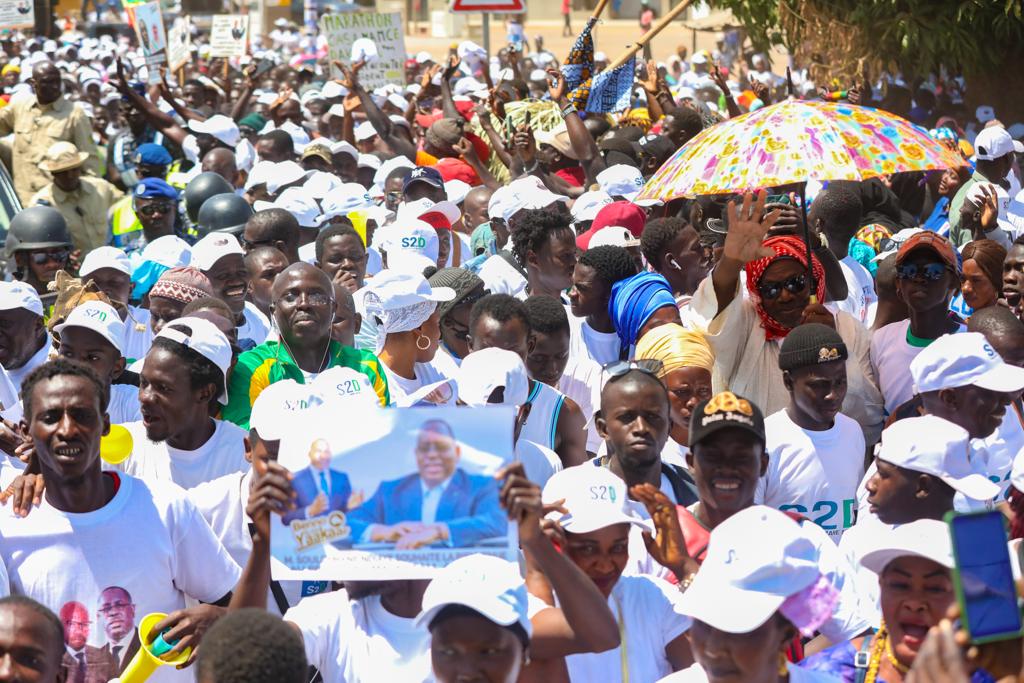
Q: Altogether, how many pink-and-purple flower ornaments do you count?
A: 1